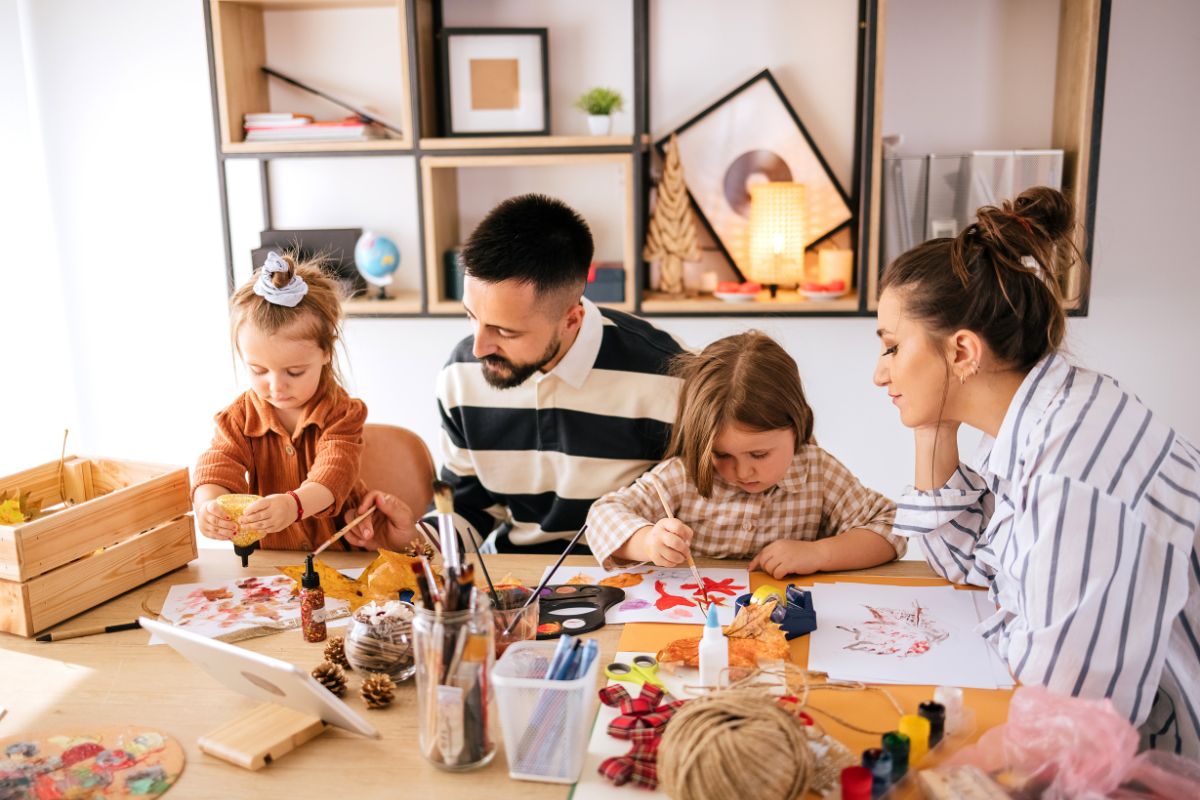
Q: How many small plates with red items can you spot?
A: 2